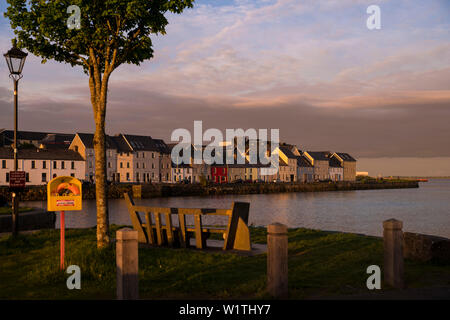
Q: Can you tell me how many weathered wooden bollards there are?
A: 3